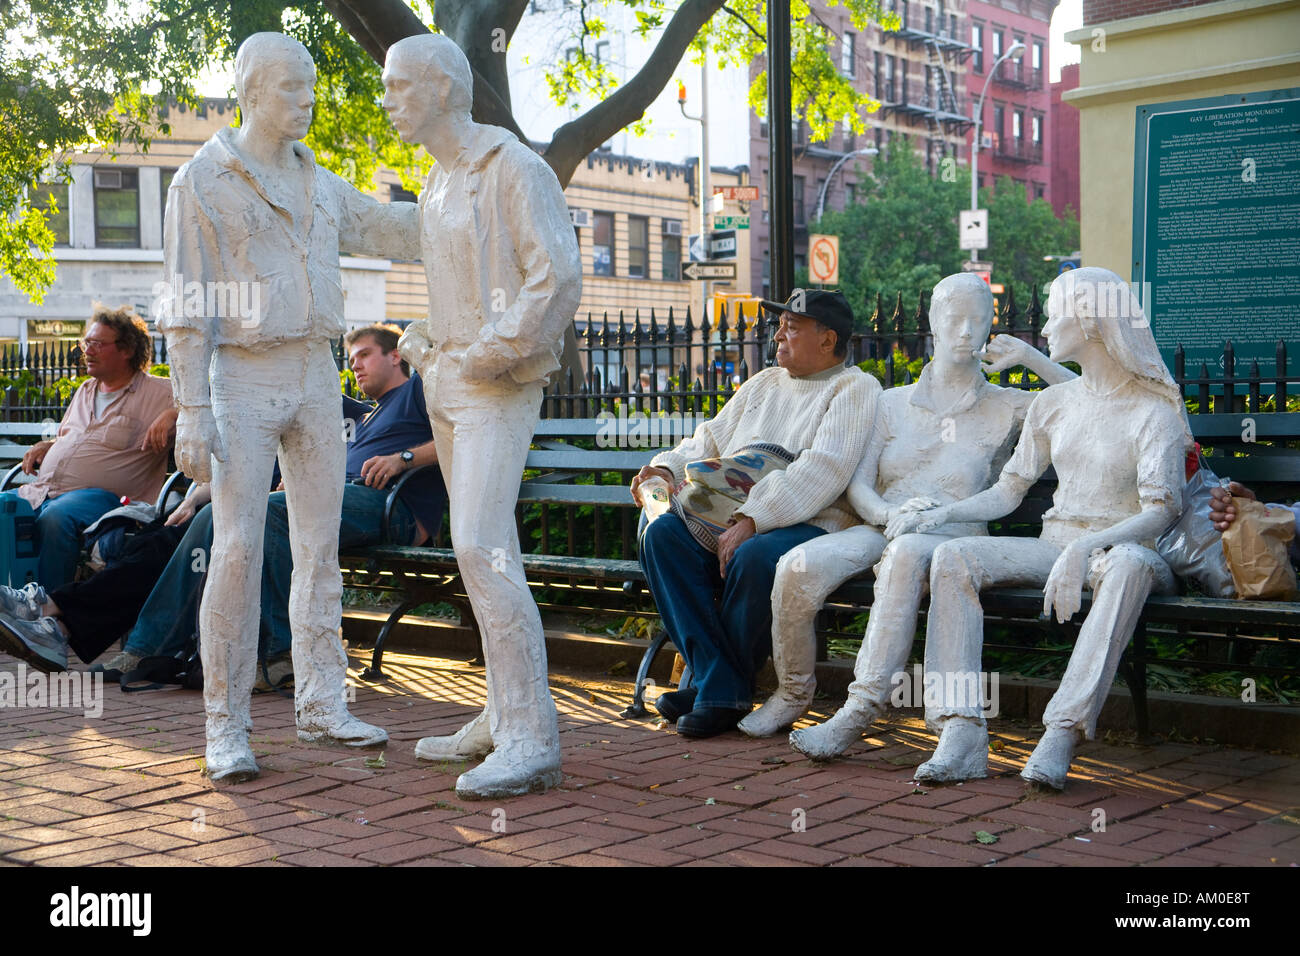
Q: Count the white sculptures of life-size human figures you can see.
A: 4